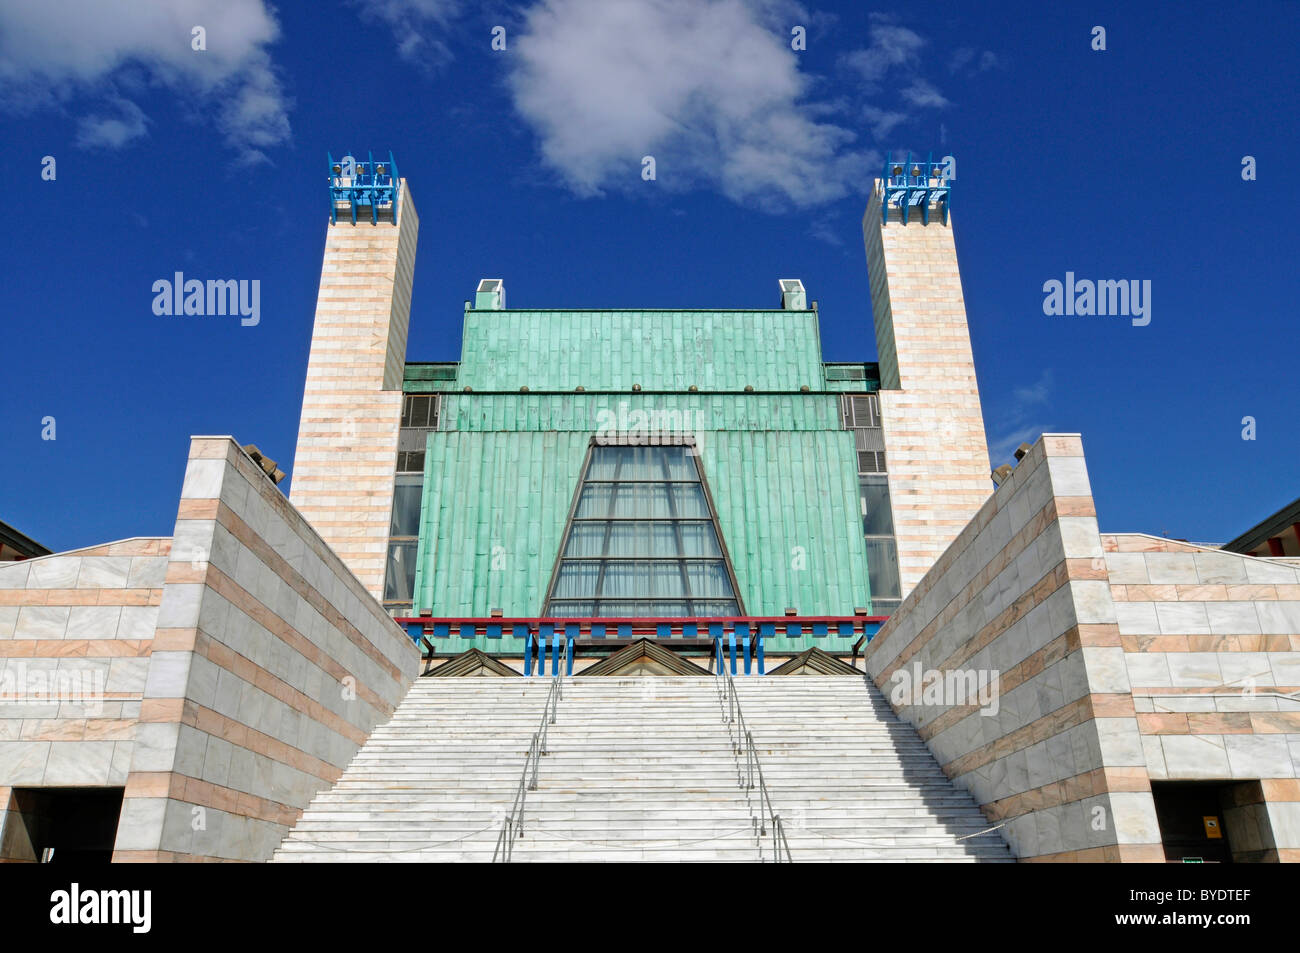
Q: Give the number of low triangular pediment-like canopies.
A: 3